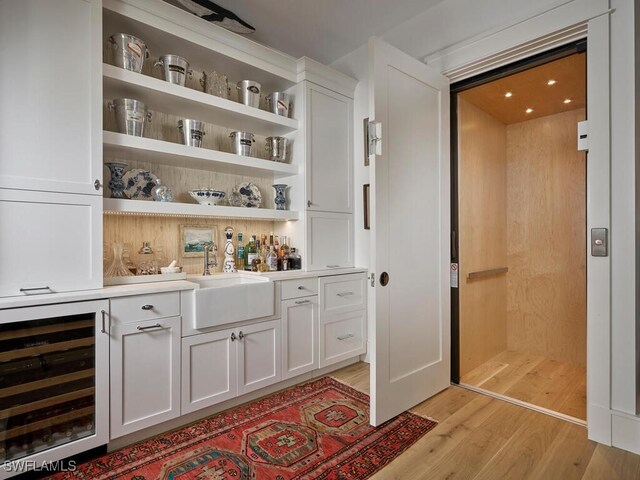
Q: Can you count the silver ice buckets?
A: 8